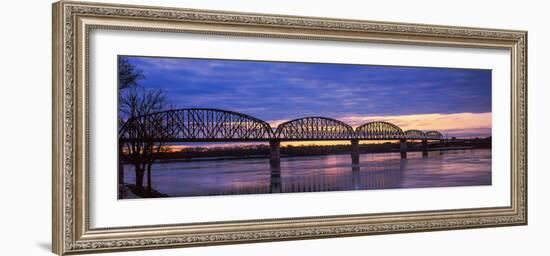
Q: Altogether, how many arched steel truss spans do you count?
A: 5